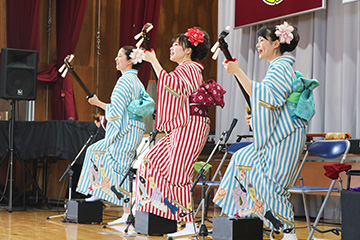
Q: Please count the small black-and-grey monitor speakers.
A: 3